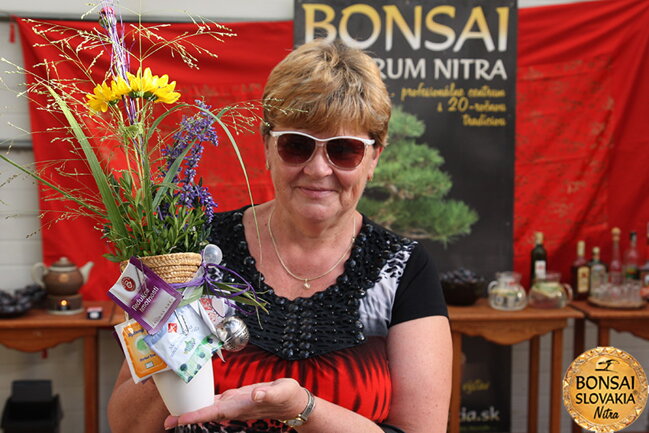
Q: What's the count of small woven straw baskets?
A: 1